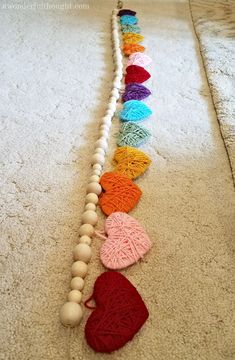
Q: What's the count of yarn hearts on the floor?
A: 14